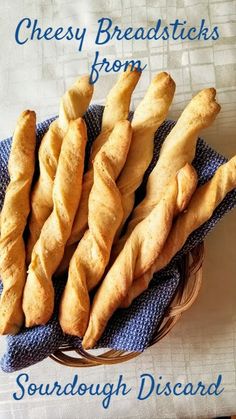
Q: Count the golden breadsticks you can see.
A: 9